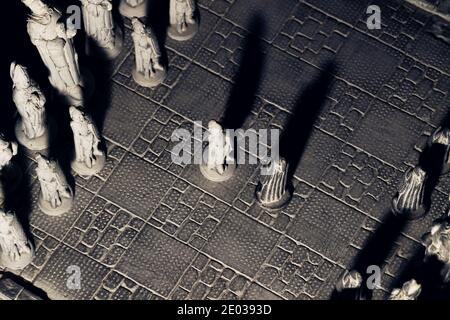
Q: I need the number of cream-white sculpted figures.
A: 11